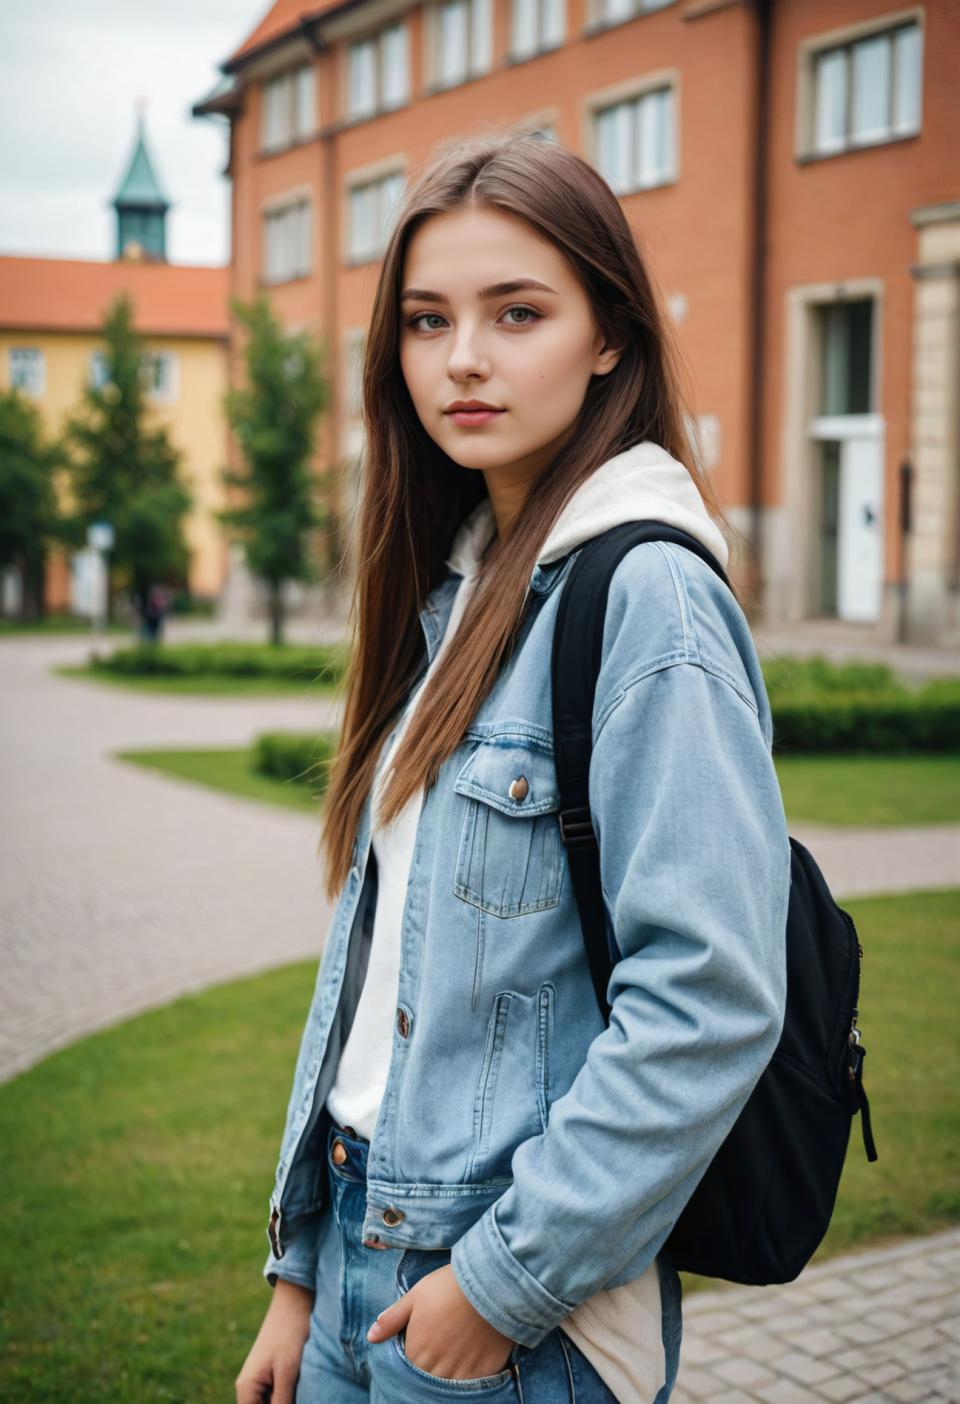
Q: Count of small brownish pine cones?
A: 0